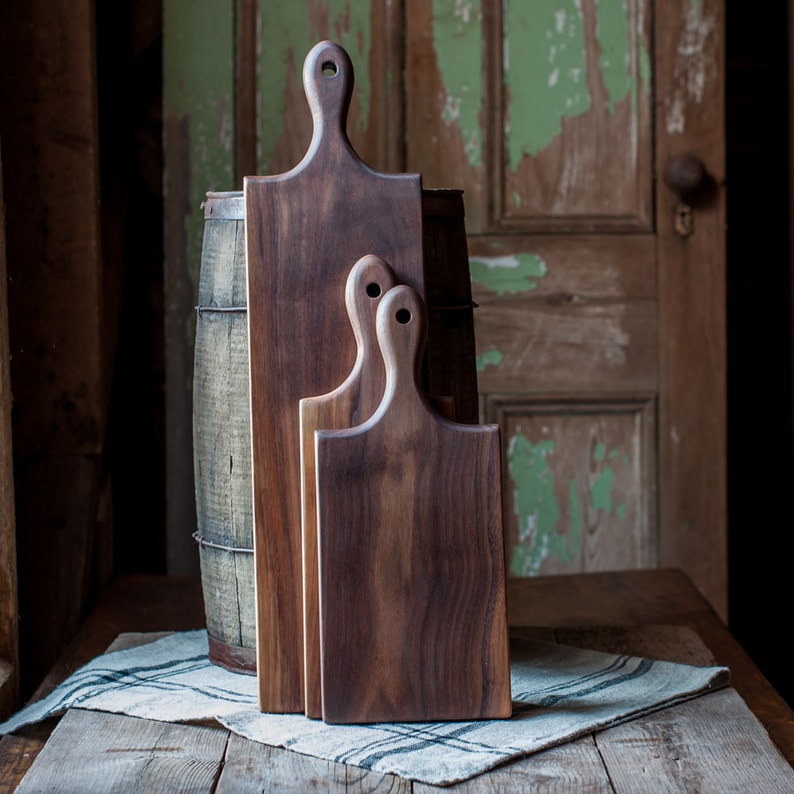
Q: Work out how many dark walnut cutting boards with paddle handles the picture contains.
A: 3